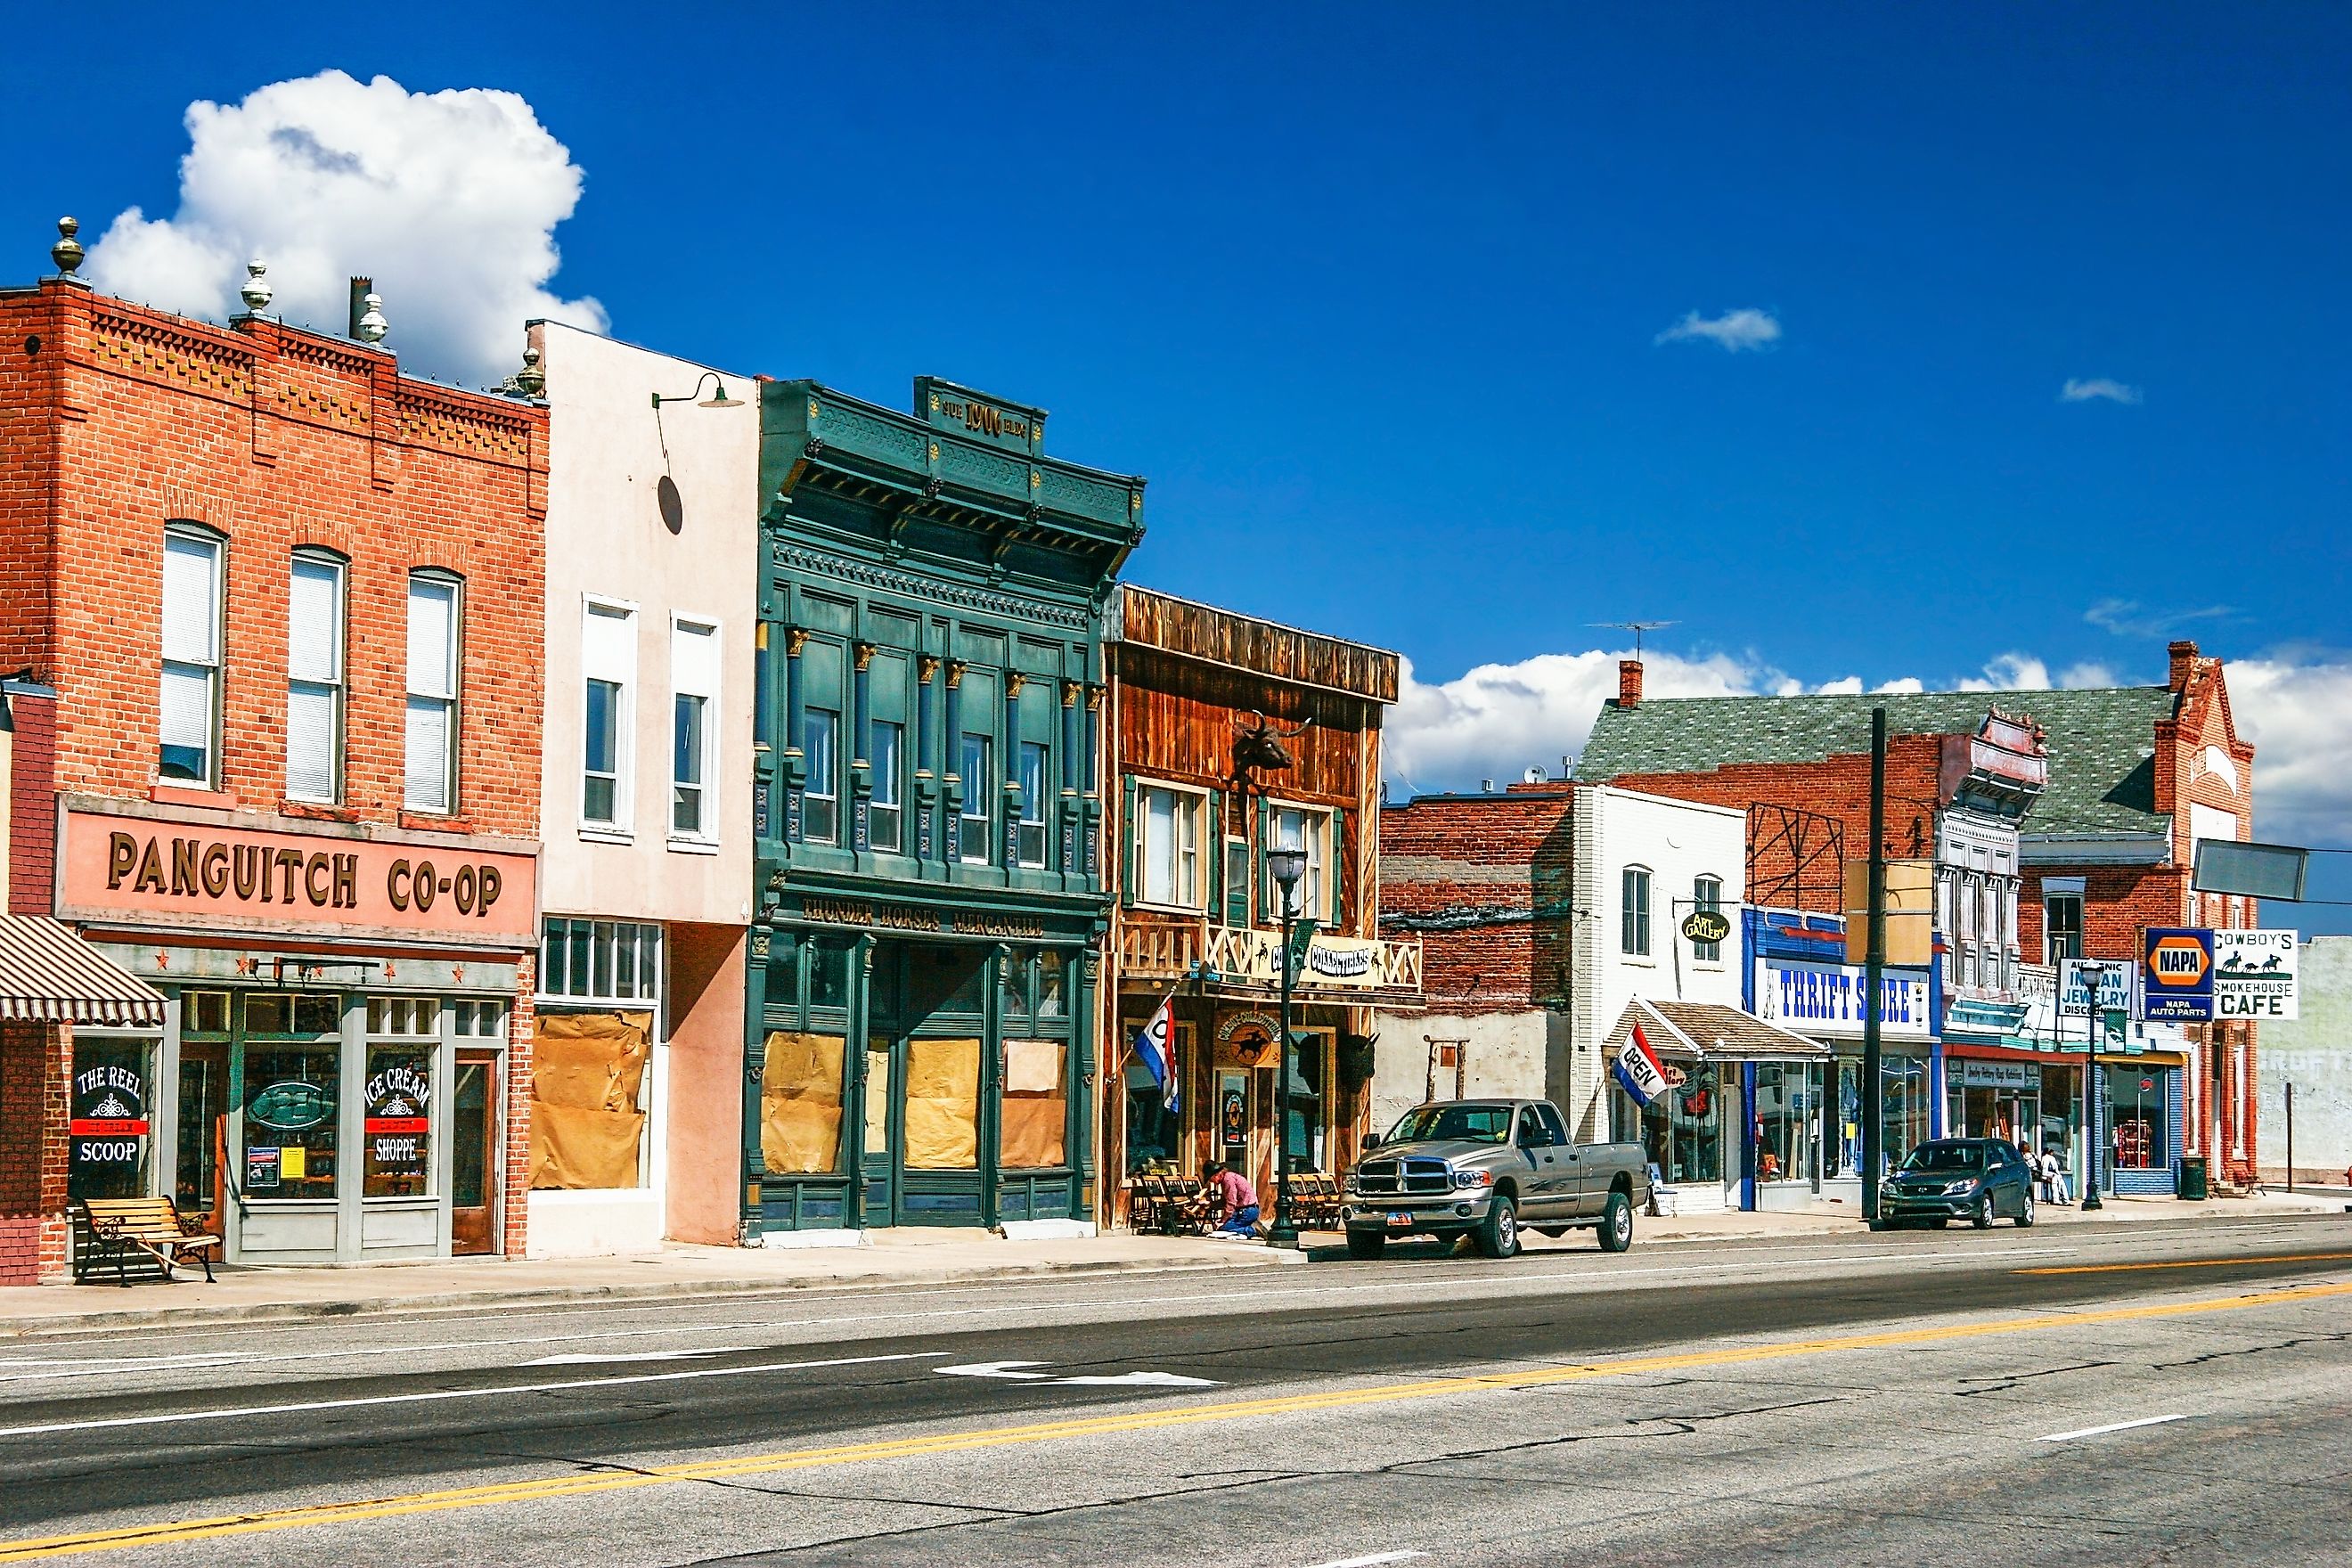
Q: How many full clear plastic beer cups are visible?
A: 0